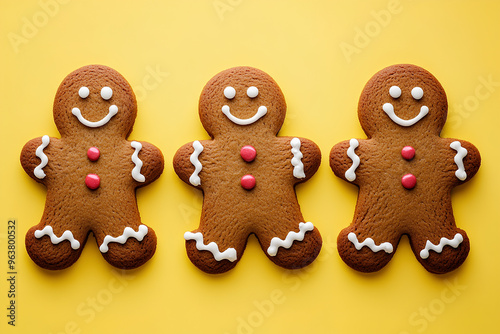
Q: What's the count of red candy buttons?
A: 6